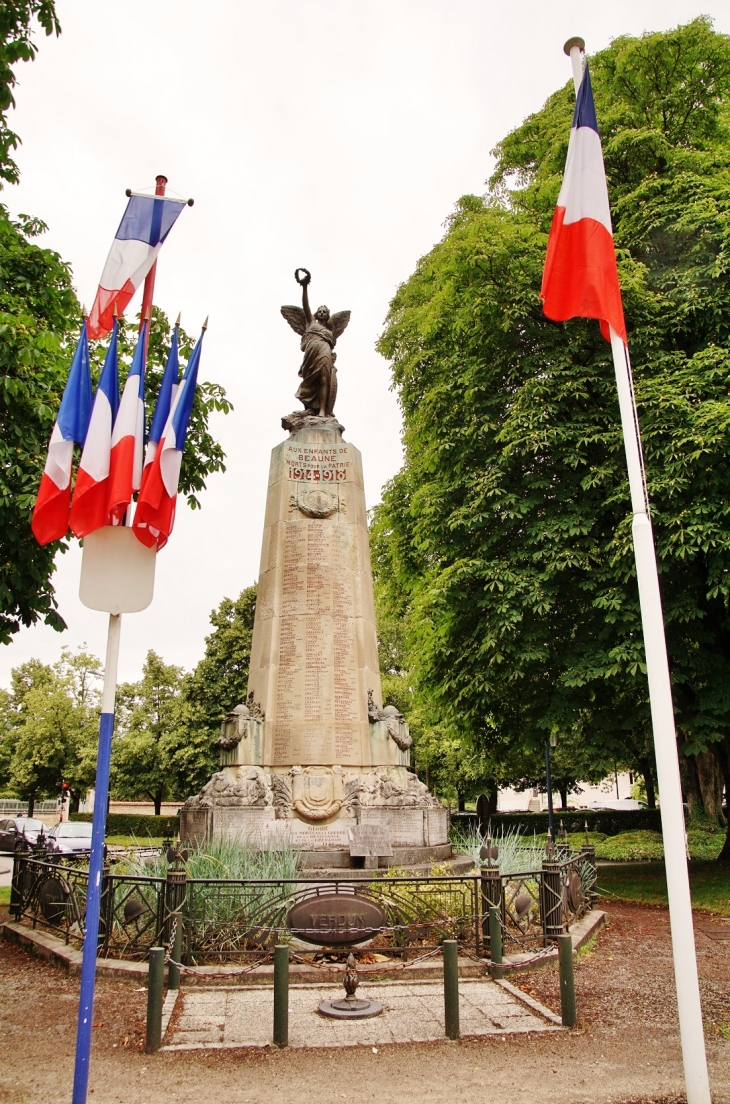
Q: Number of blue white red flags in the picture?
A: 7